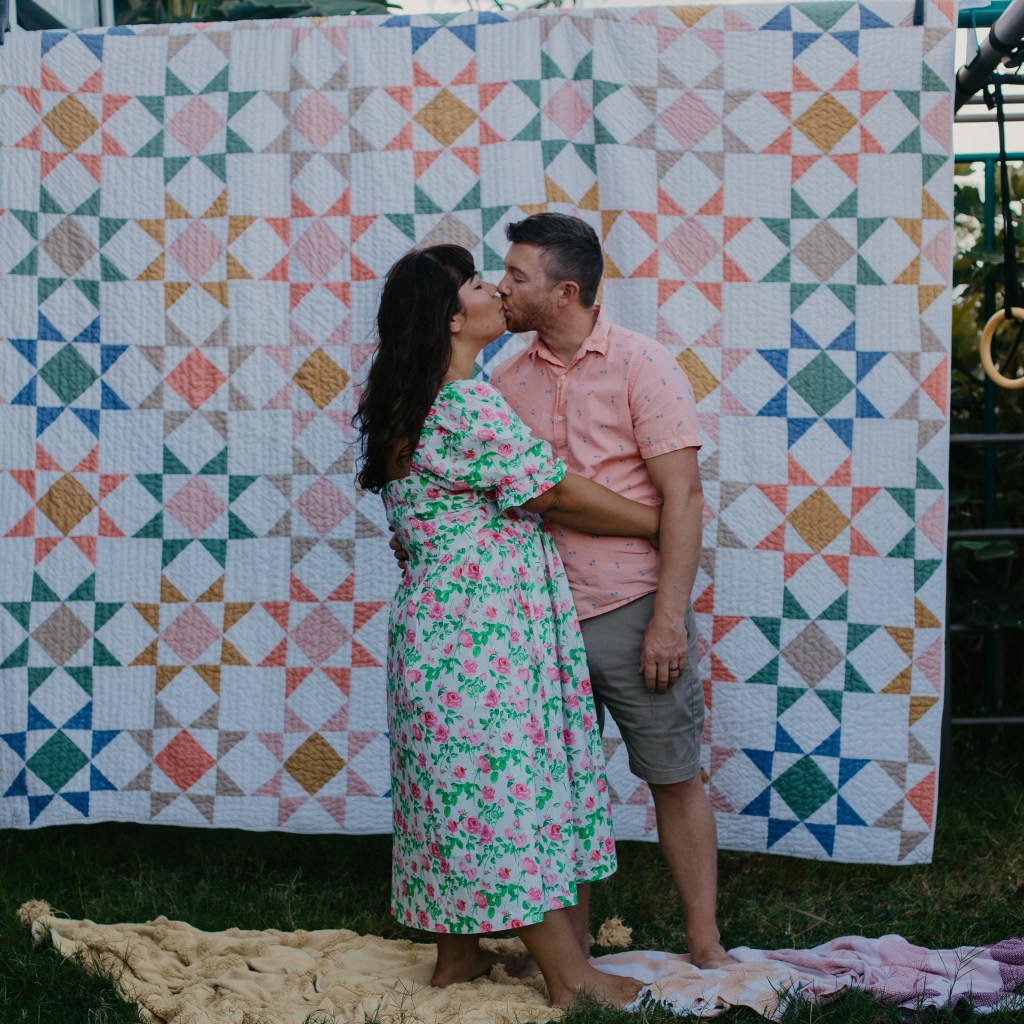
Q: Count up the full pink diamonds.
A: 11